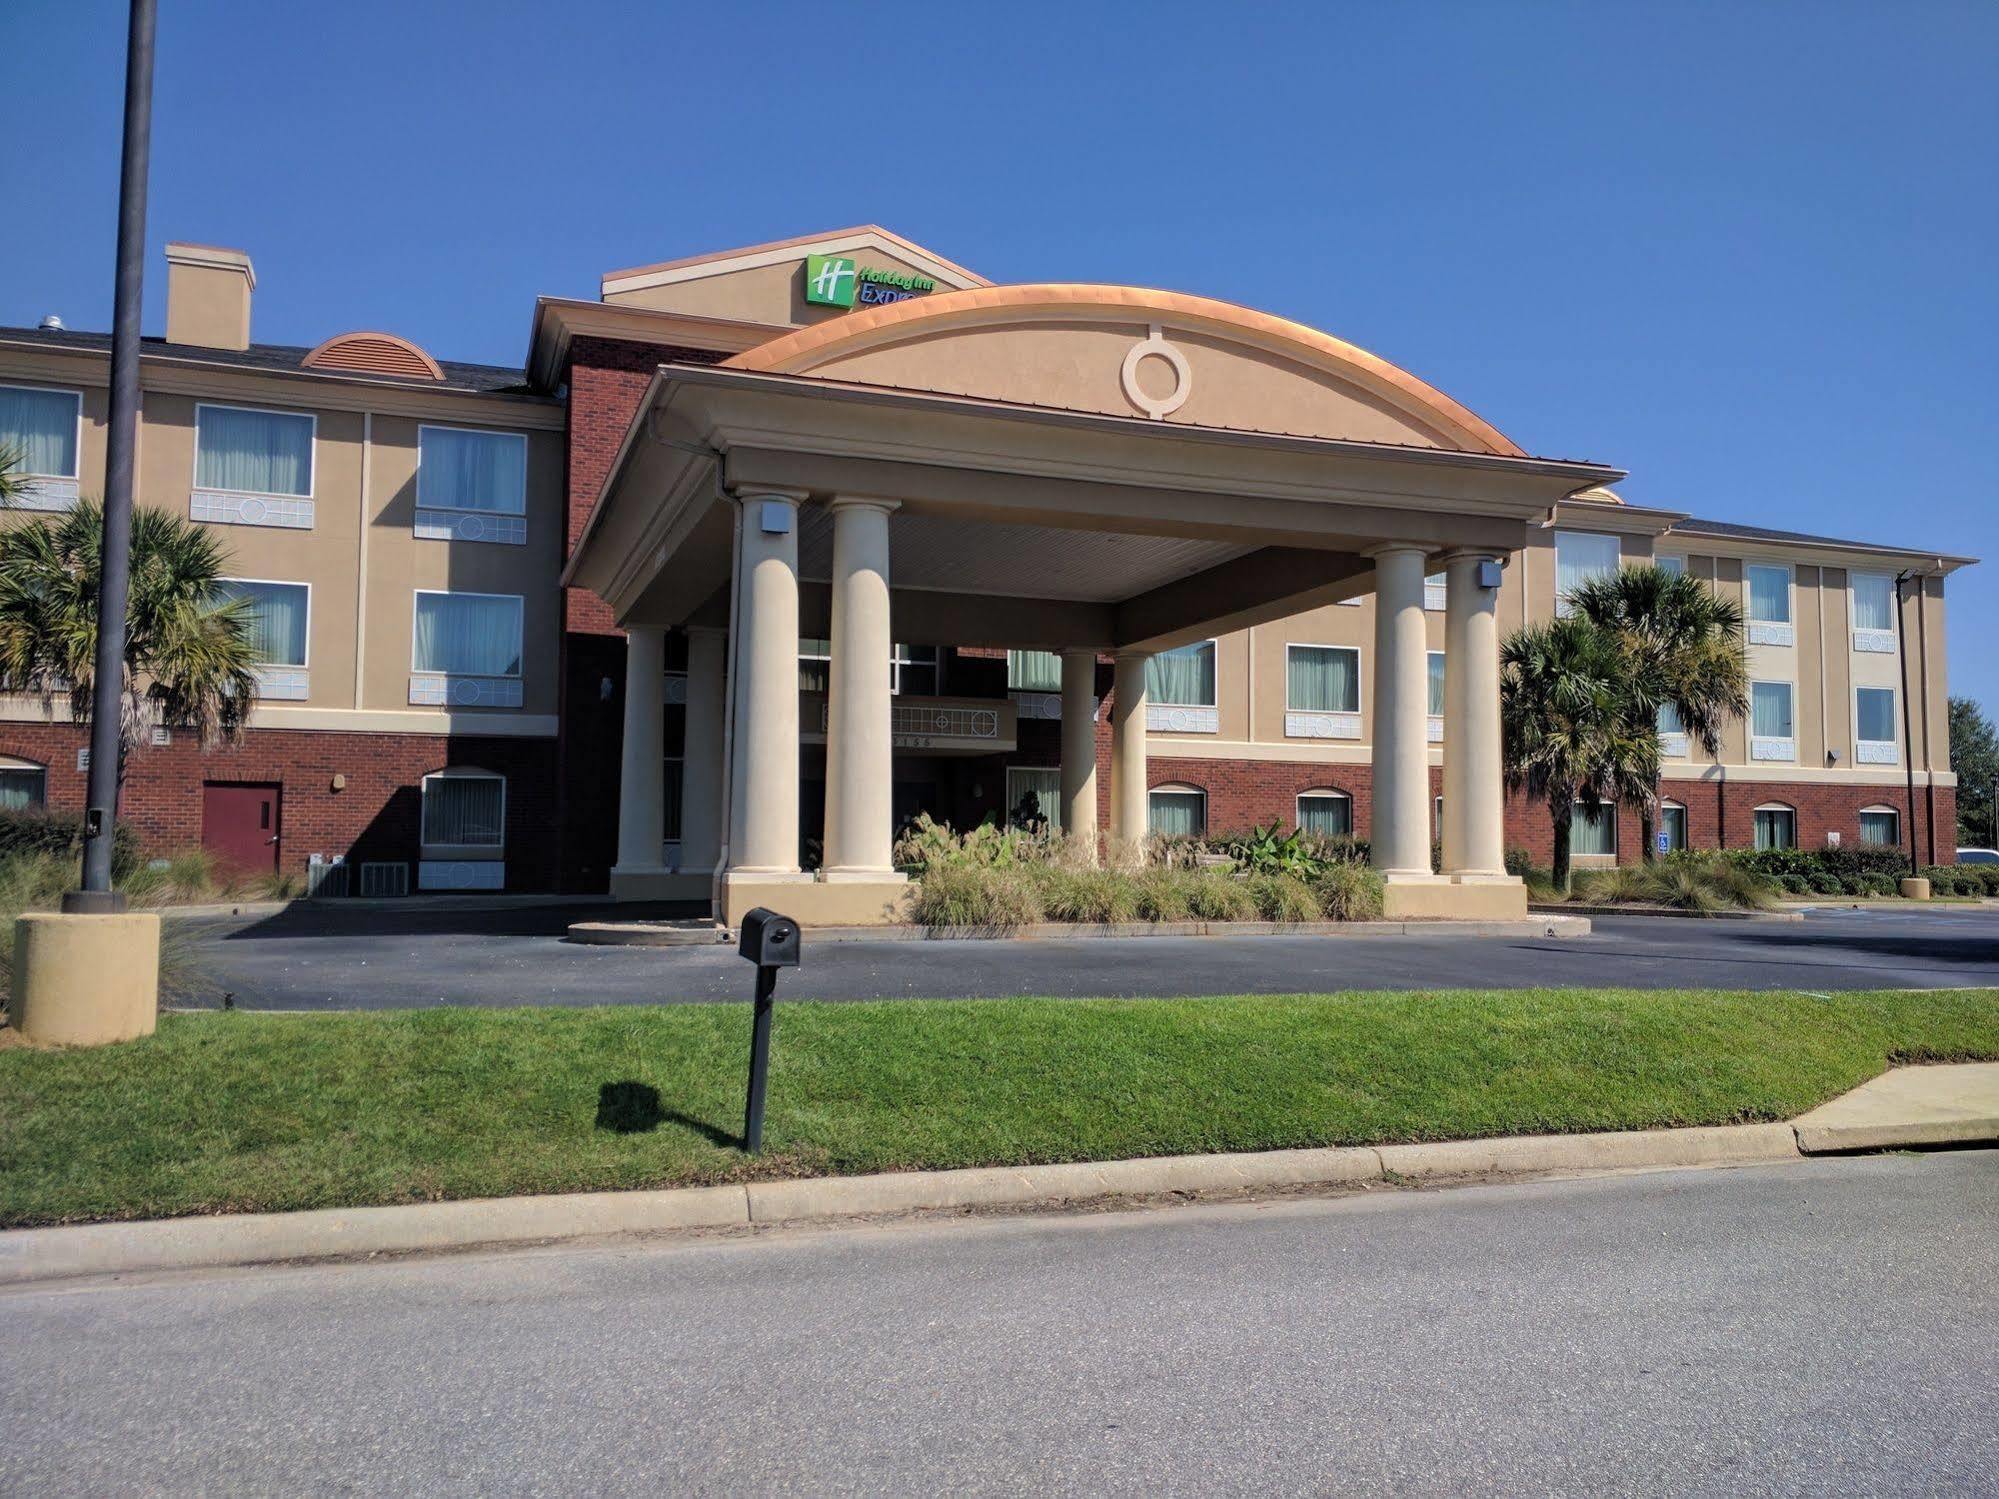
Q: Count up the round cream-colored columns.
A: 8